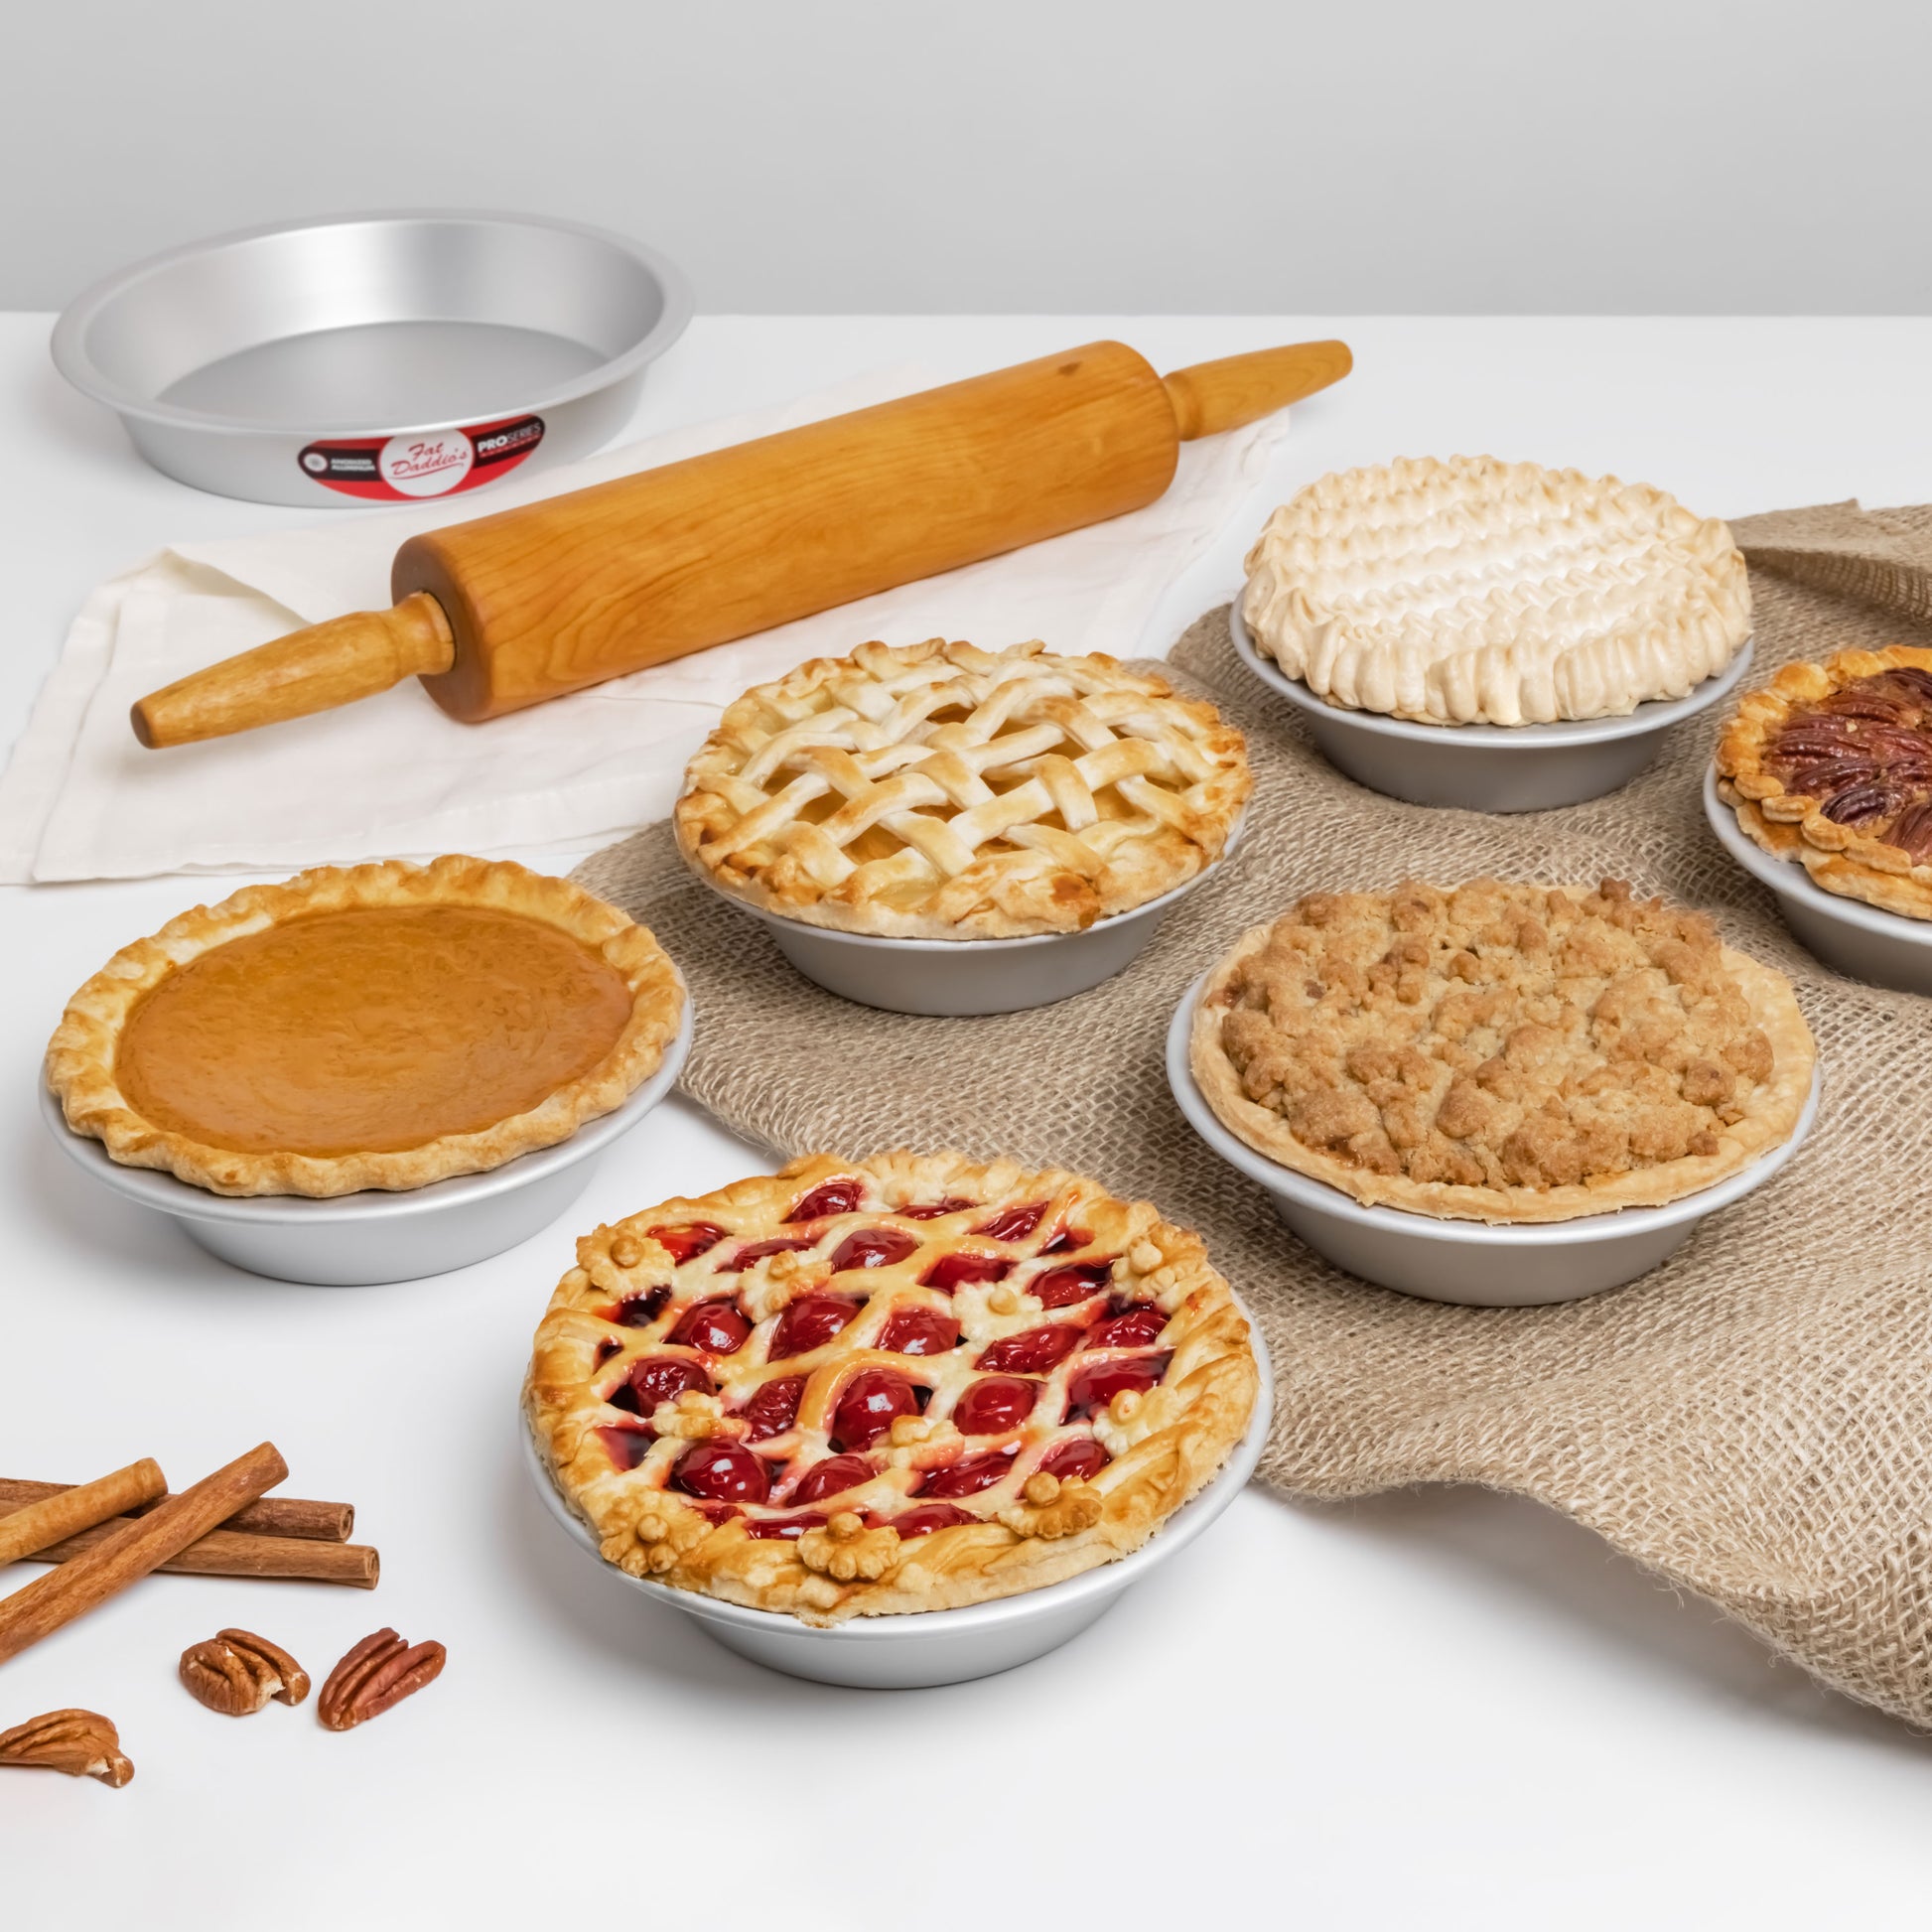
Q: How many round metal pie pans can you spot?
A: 7